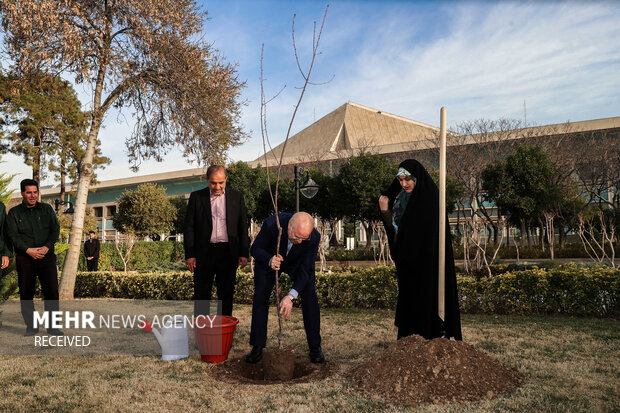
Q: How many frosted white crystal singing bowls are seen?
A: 0